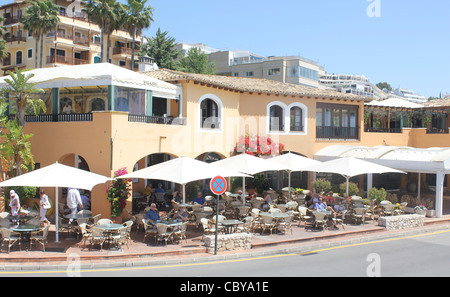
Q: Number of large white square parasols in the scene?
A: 5